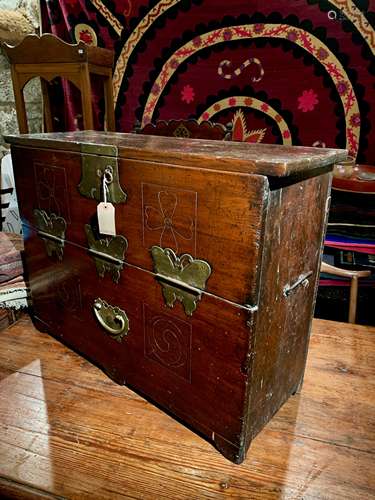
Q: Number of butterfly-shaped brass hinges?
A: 3